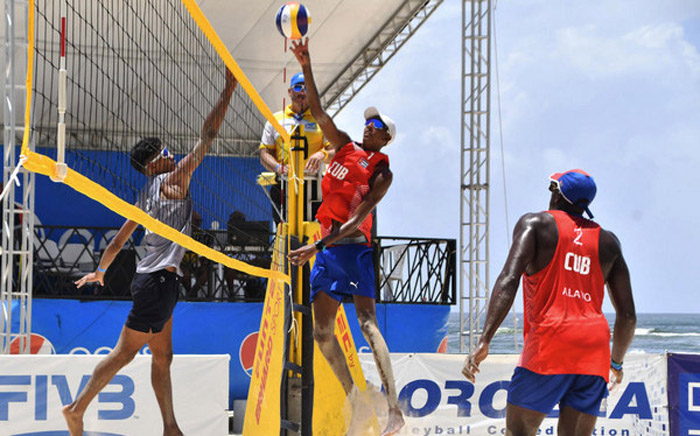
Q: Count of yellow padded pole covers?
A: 2